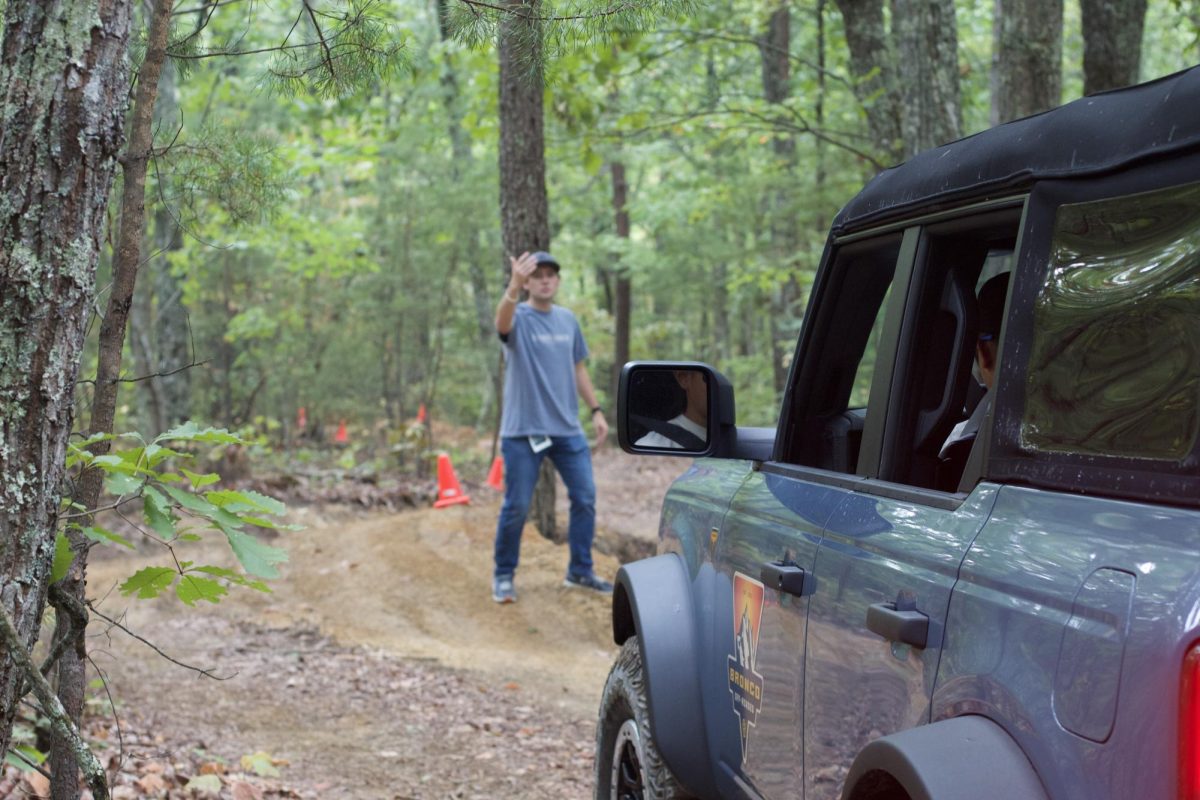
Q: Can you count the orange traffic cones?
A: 5